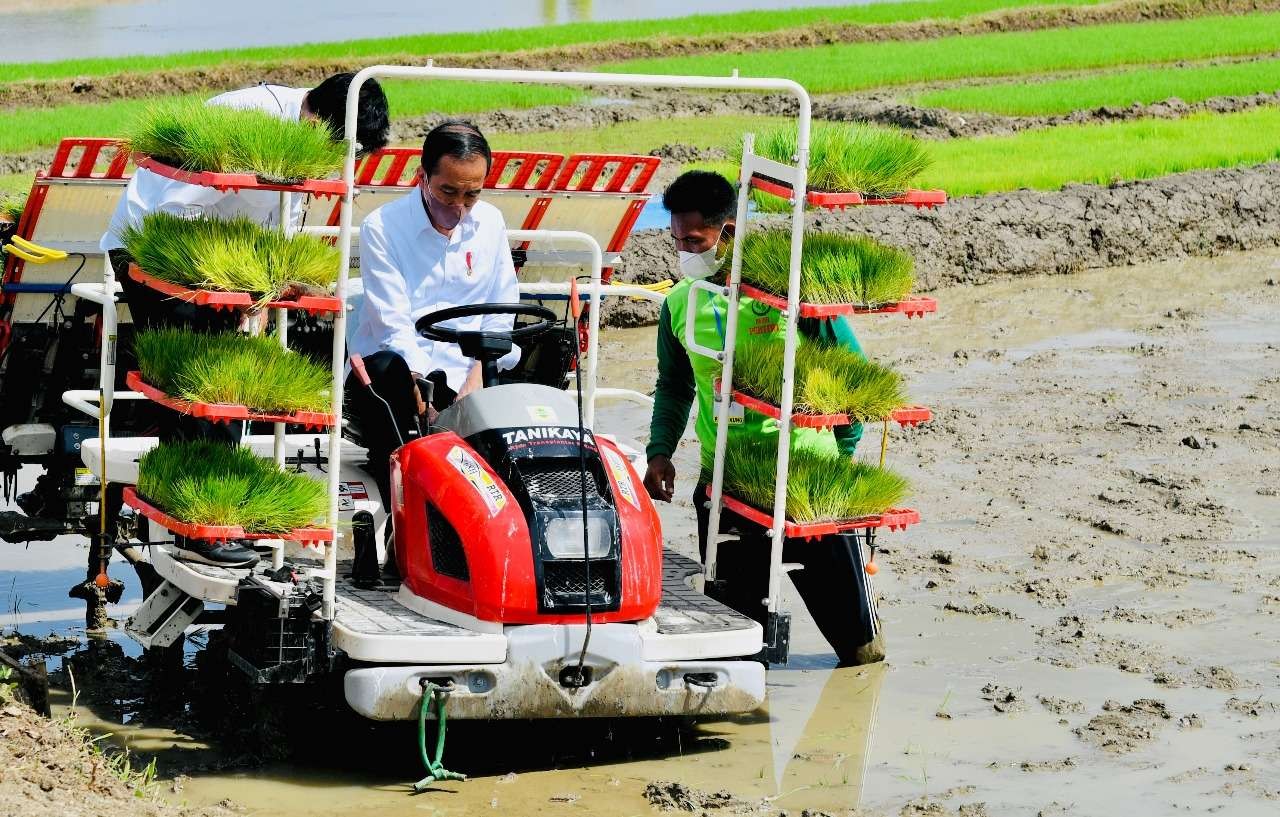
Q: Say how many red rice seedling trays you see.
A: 8